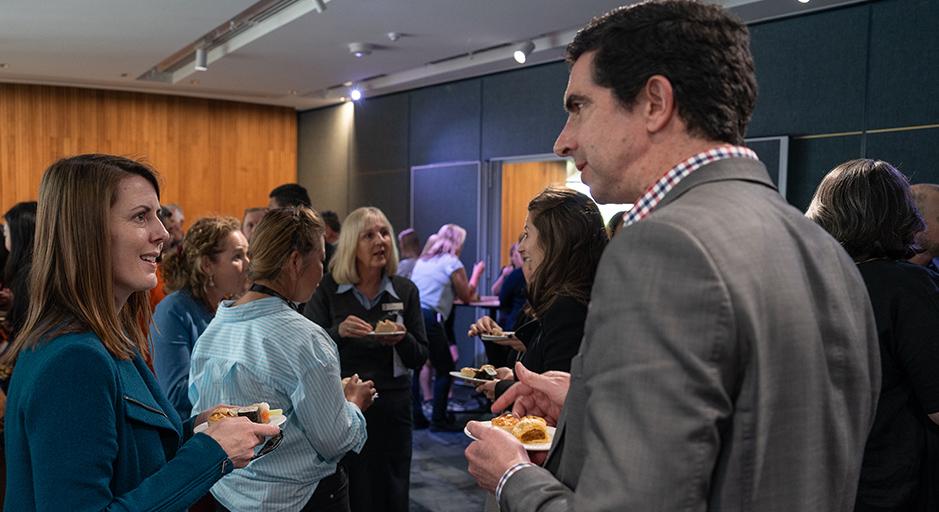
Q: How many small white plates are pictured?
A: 5